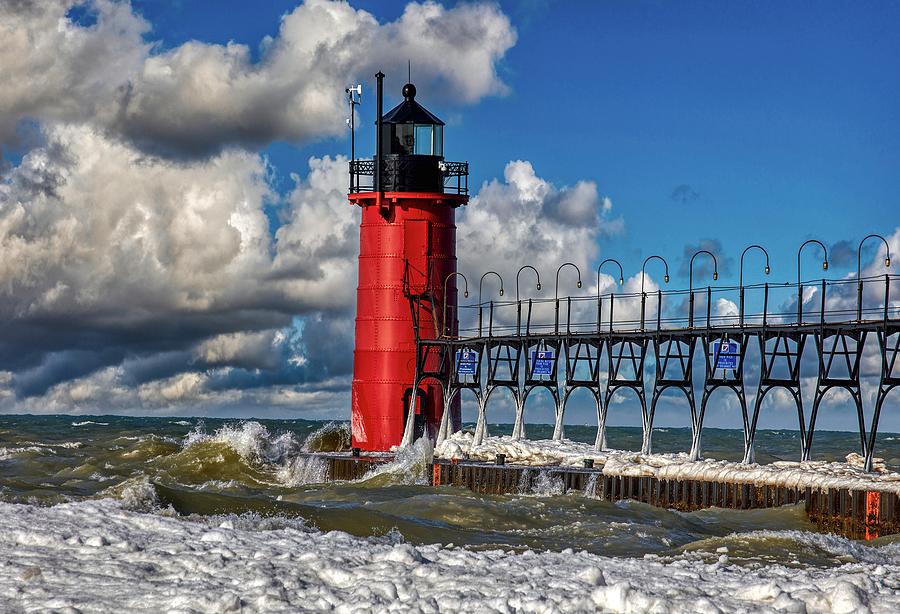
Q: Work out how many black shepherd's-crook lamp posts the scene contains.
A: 10